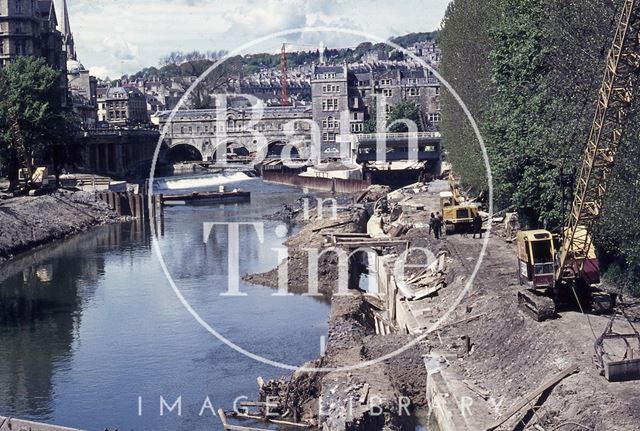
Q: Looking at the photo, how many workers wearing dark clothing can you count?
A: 3